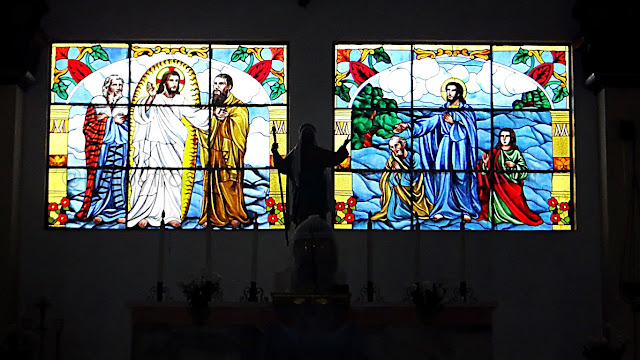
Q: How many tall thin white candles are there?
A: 6